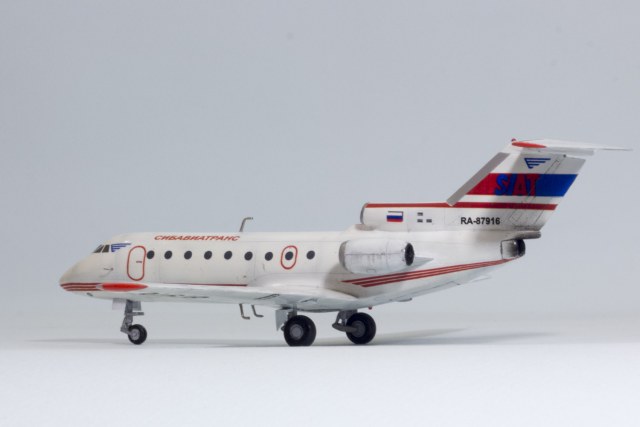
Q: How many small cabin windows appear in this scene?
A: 9